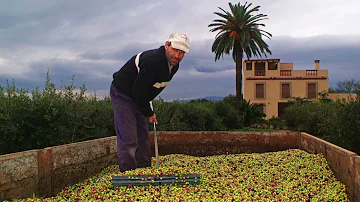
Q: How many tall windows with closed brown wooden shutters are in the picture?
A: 3